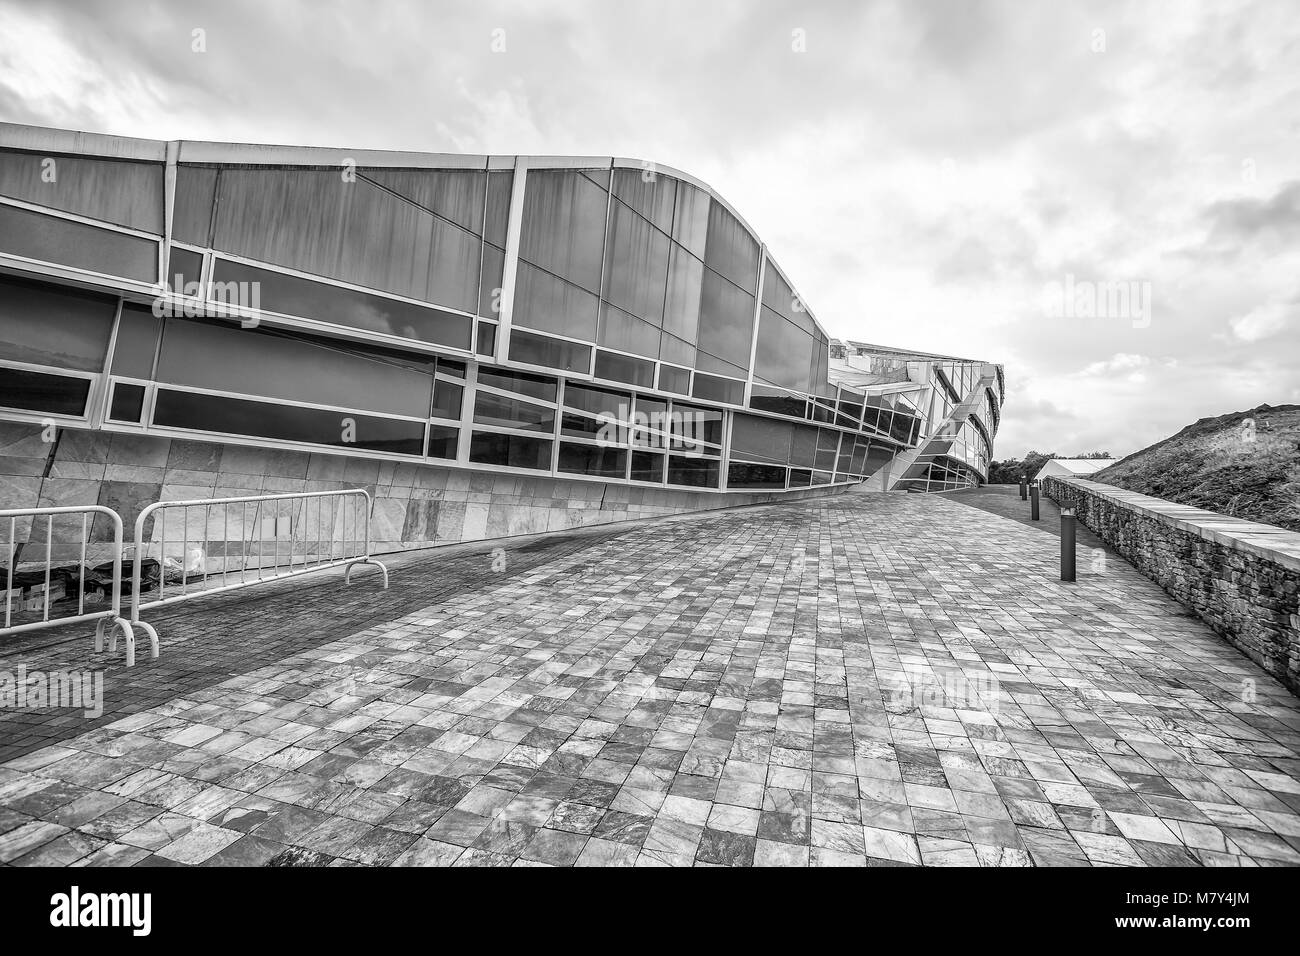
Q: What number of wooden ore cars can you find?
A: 0